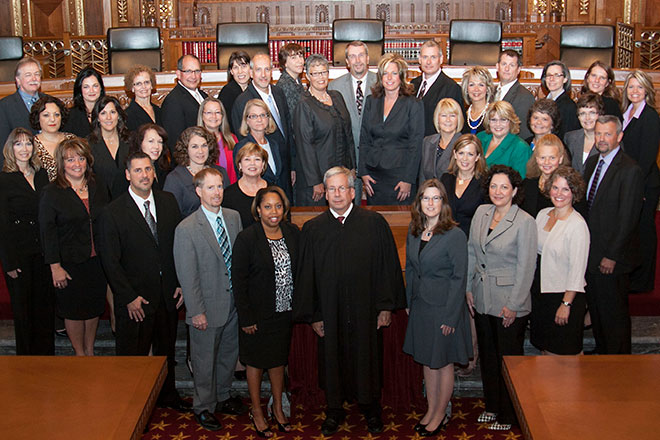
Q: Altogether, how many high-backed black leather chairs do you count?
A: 6